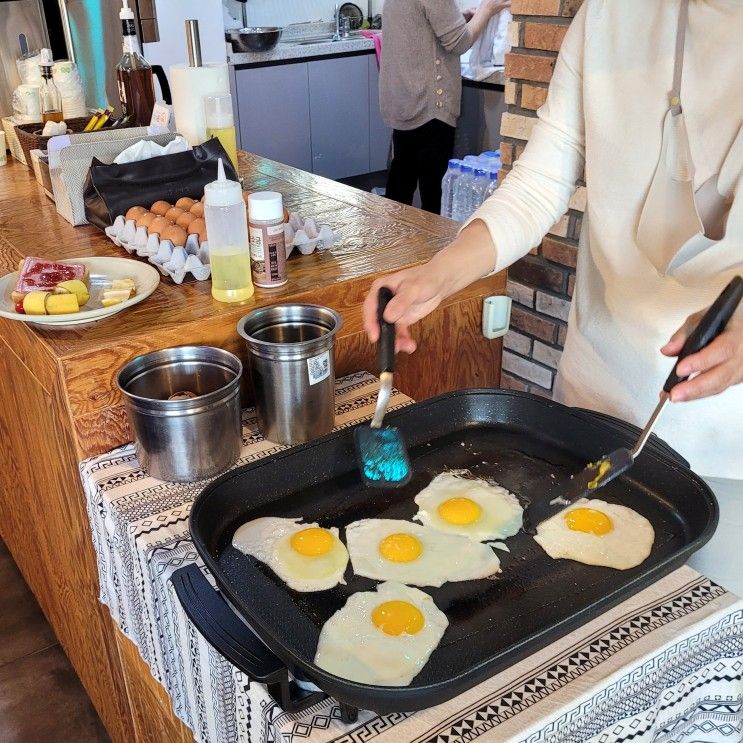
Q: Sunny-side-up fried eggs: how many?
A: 5